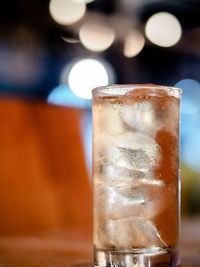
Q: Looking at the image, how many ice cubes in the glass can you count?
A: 4